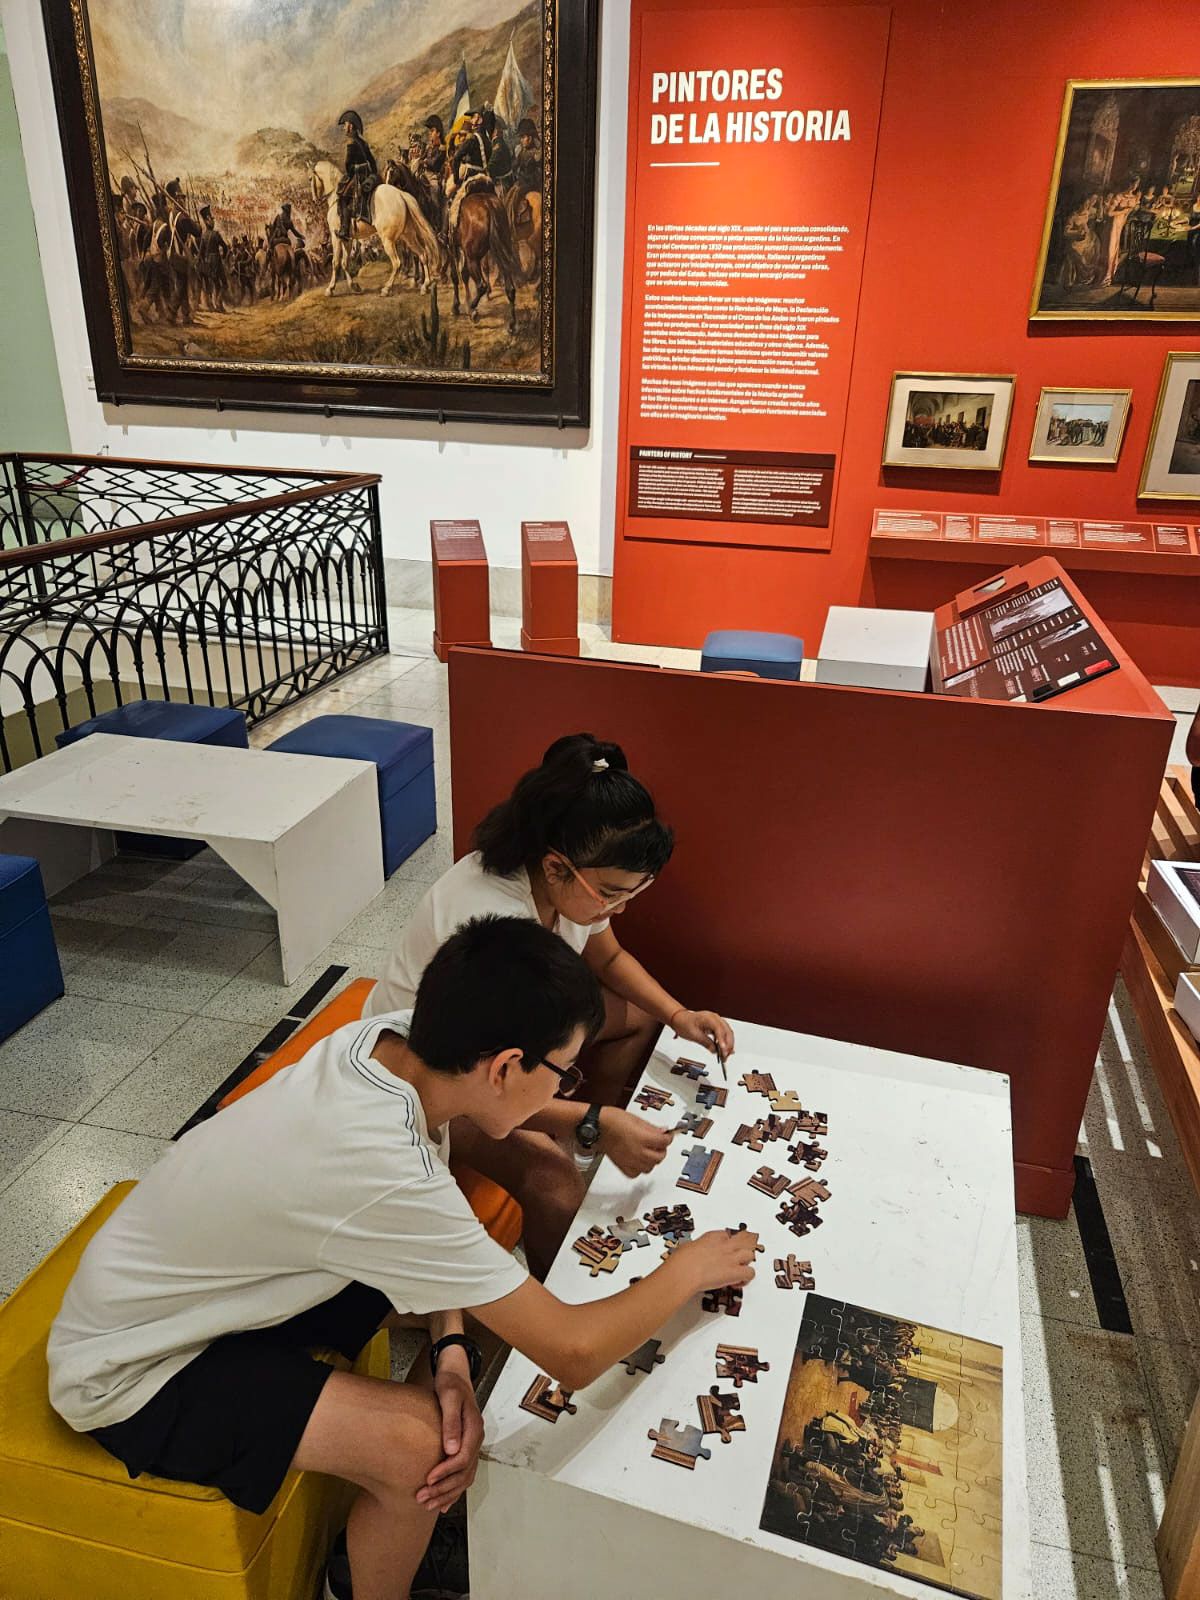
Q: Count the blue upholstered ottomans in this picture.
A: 4